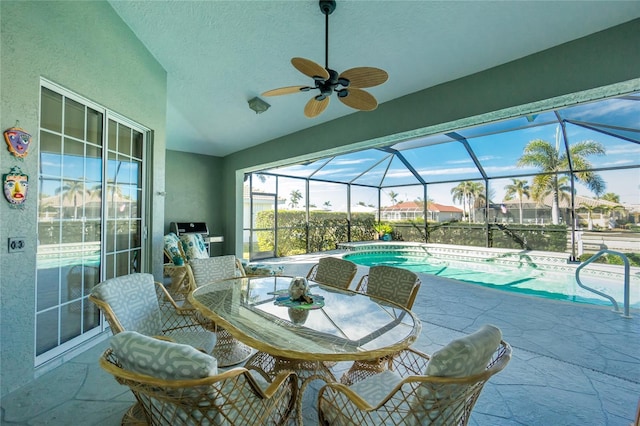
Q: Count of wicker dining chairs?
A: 6